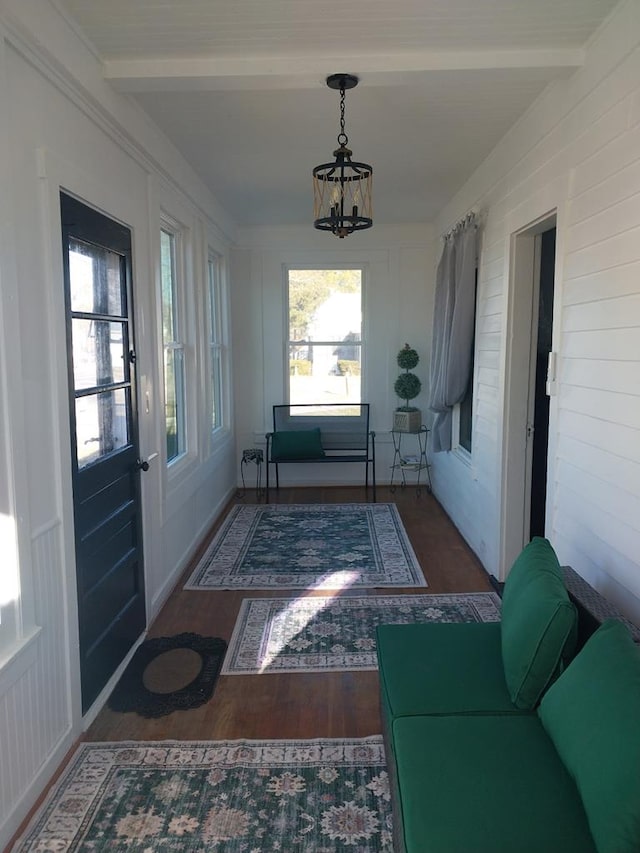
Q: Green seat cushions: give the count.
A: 2